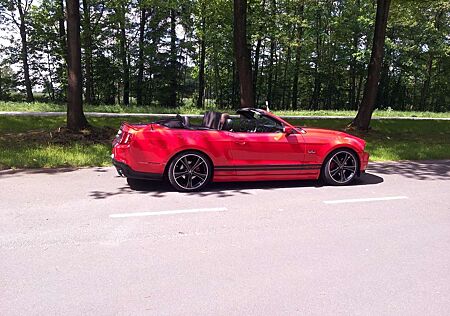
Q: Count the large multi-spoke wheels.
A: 2